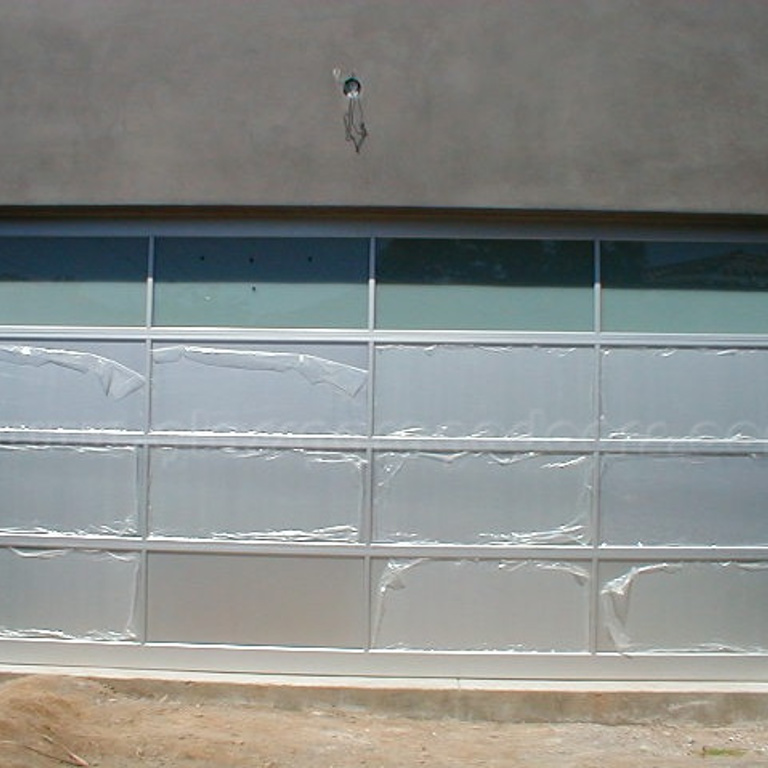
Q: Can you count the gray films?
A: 11